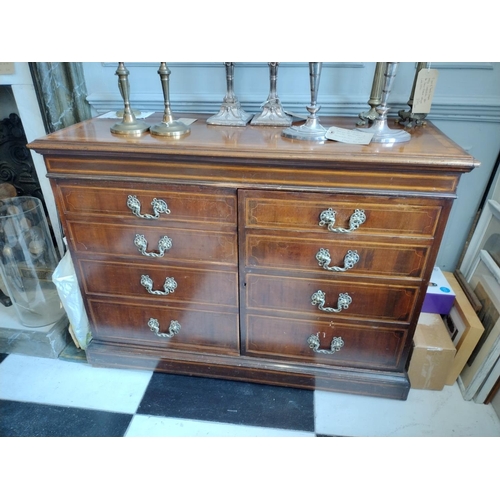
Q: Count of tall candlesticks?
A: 8